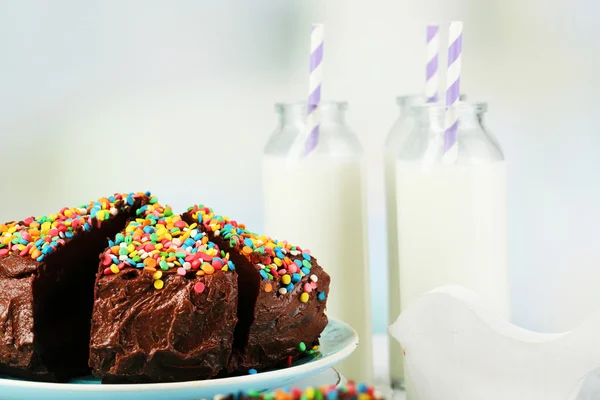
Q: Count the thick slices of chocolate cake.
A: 3